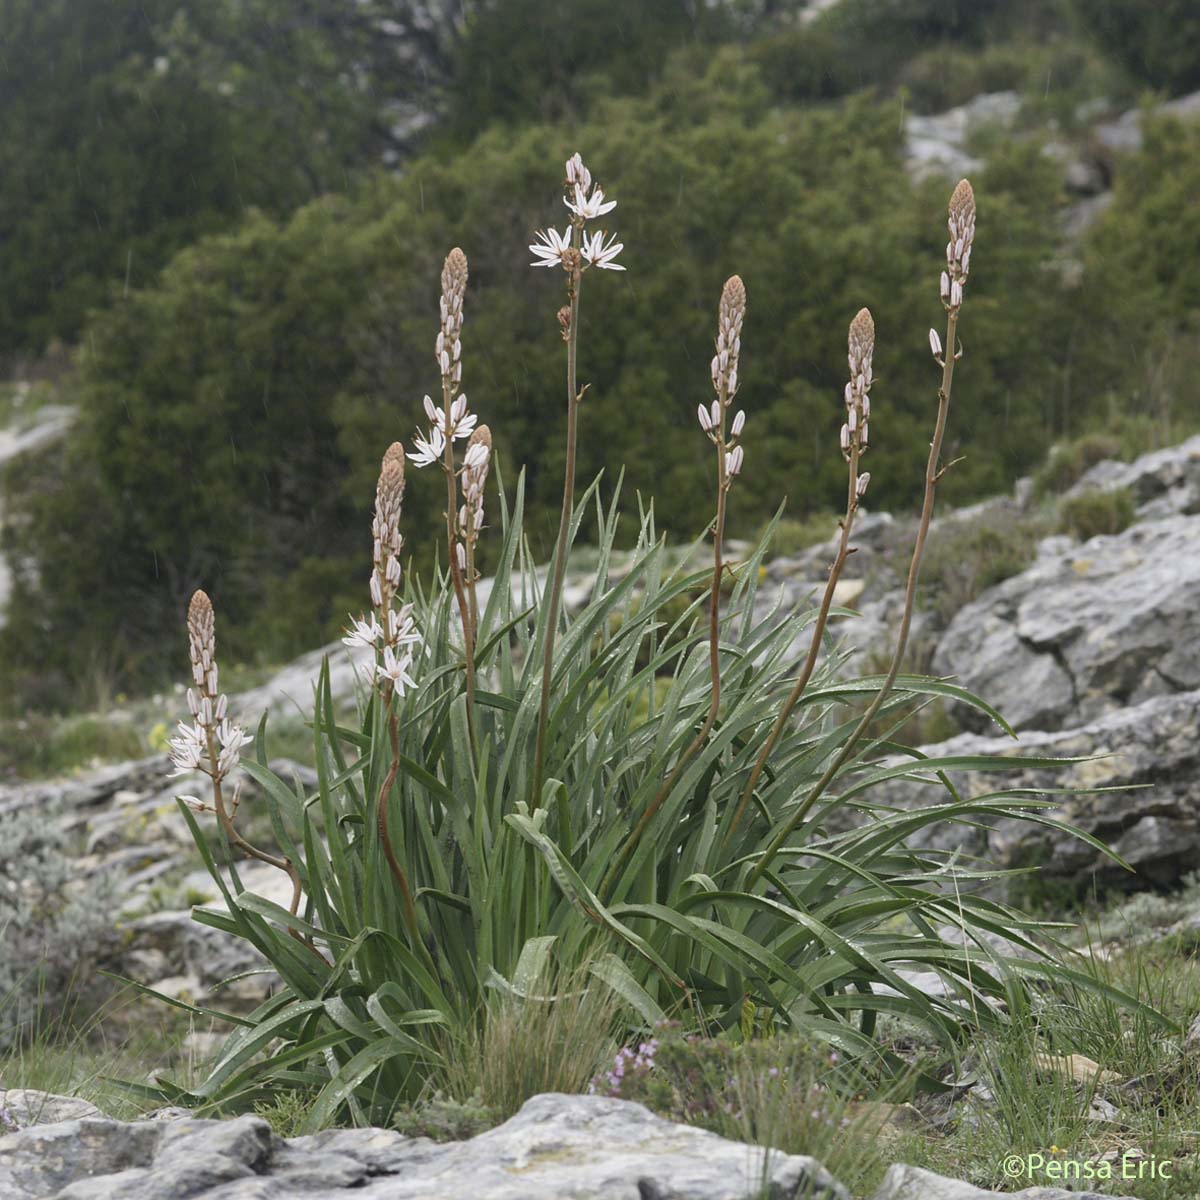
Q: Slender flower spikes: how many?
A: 8